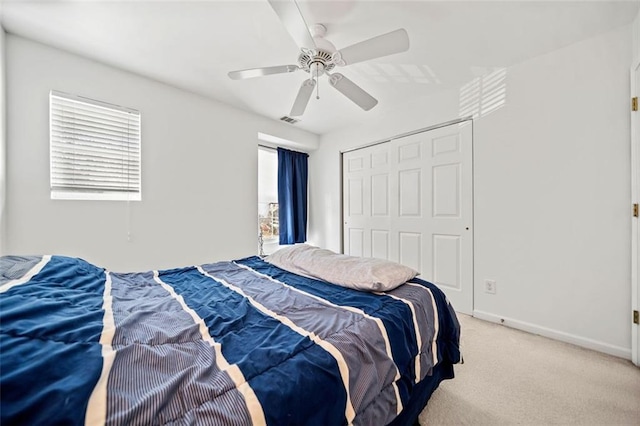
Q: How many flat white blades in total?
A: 5